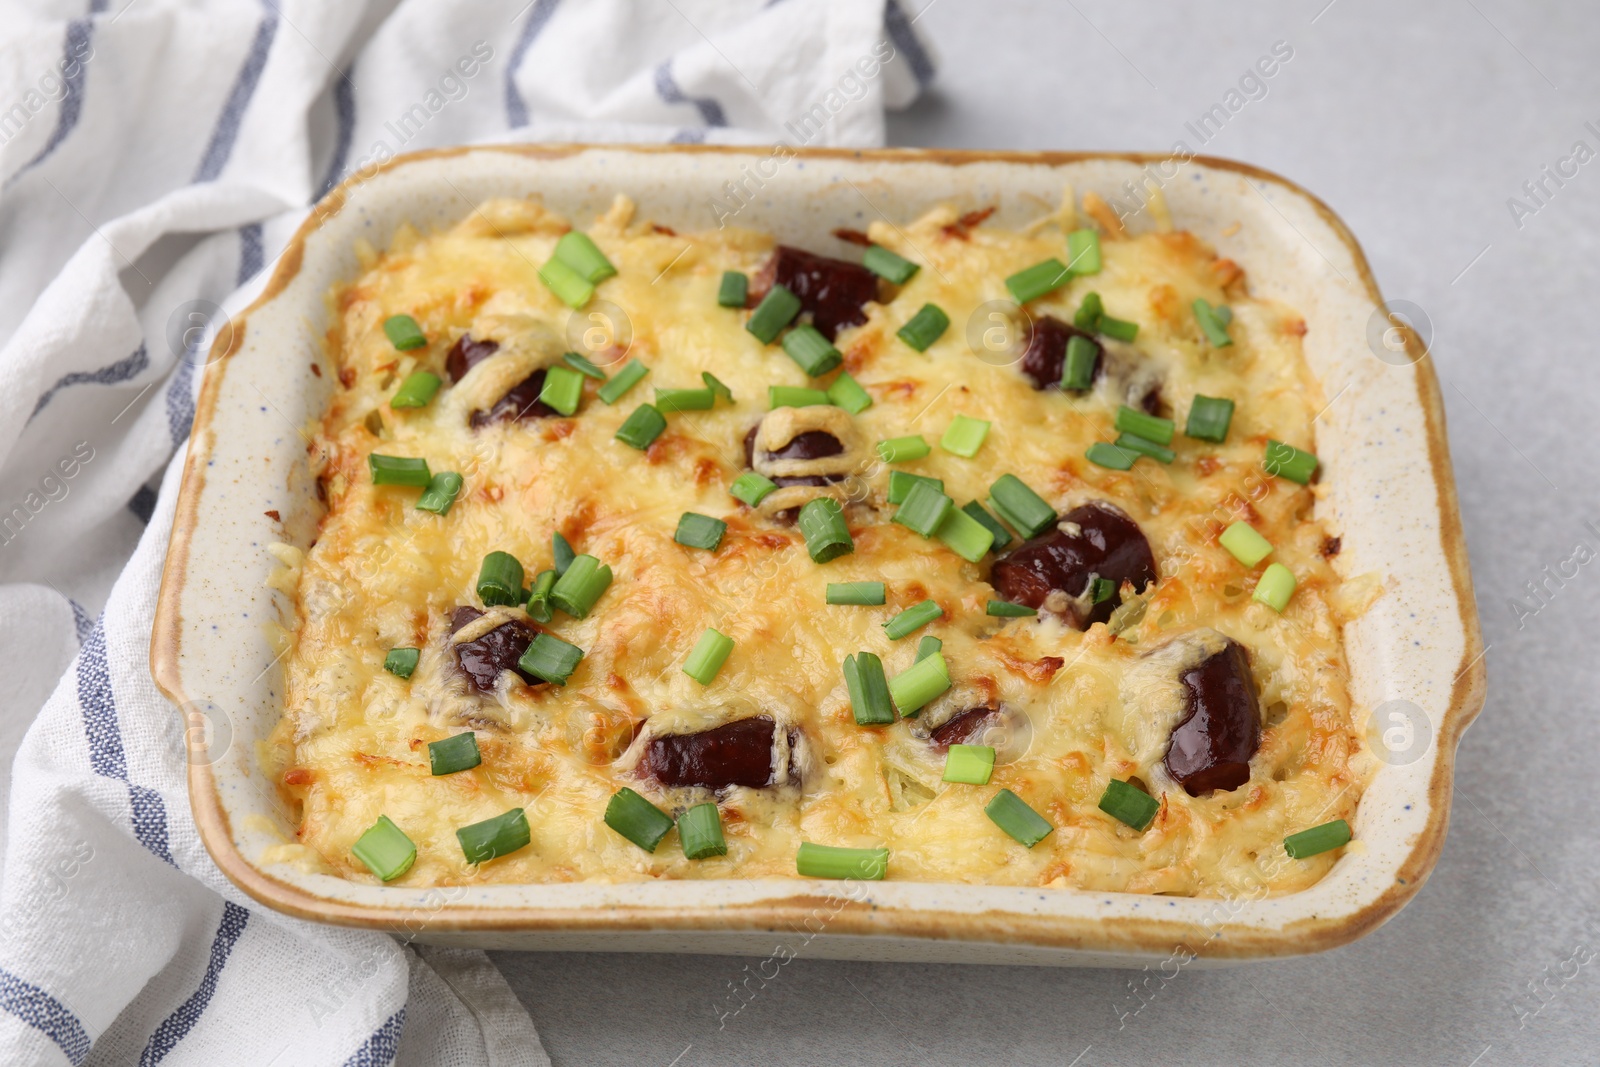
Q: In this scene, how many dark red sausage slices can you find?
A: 9